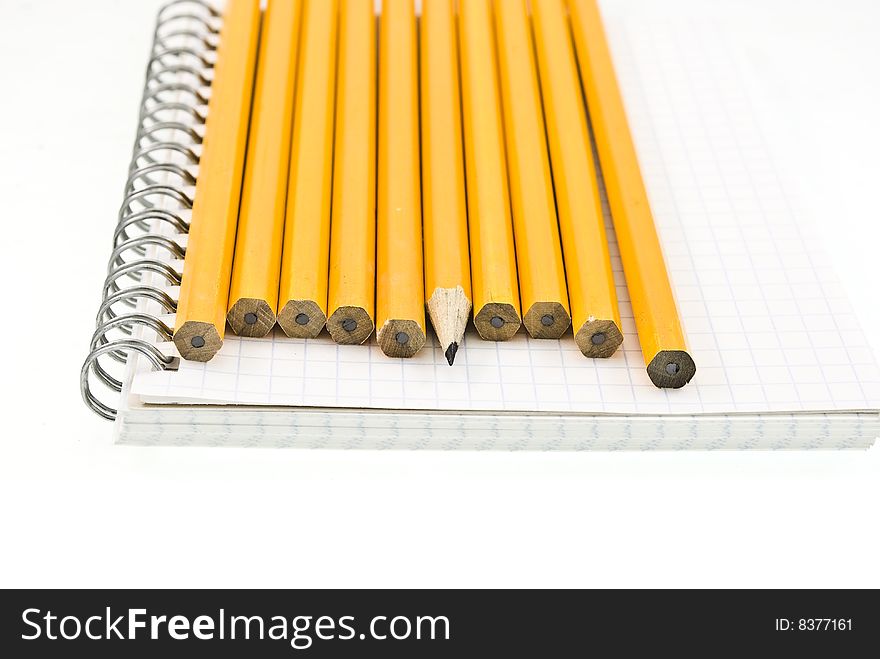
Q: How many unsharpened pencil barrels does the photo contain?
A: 9